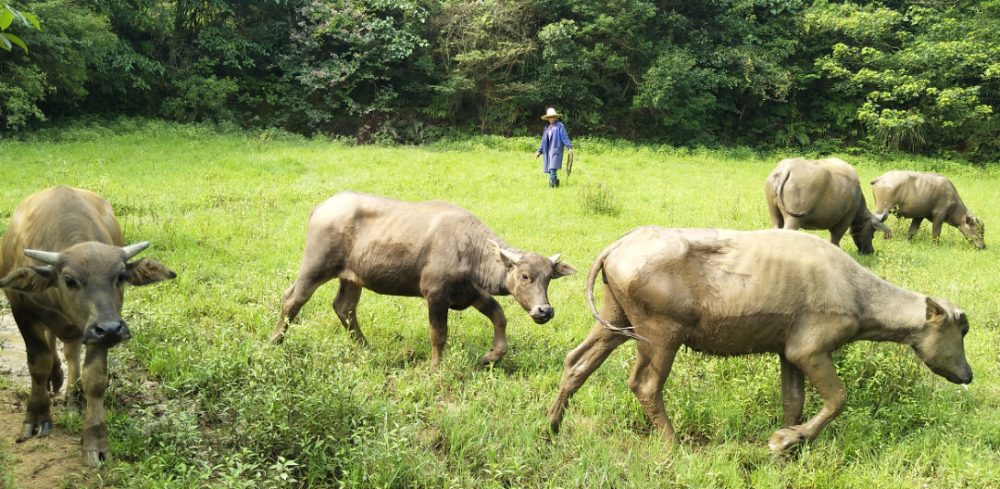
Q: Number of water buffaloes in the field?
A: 5